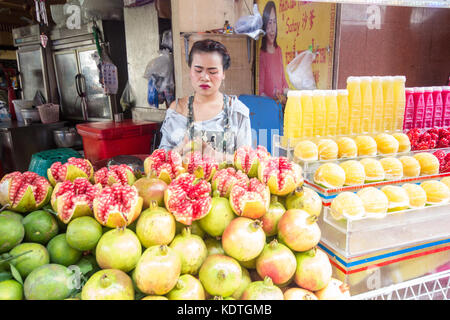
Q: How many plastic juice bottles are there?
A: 15